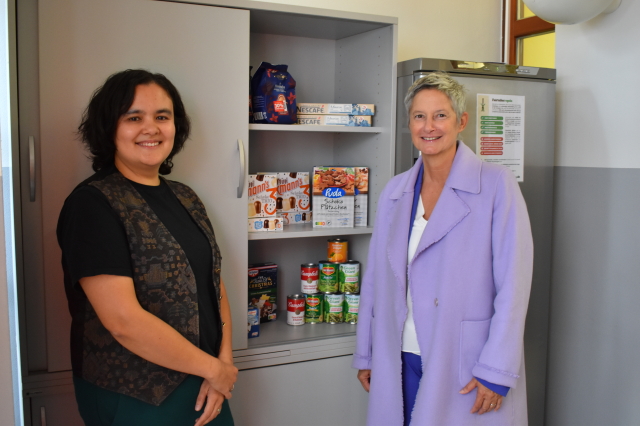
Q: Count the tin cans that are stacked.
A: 8